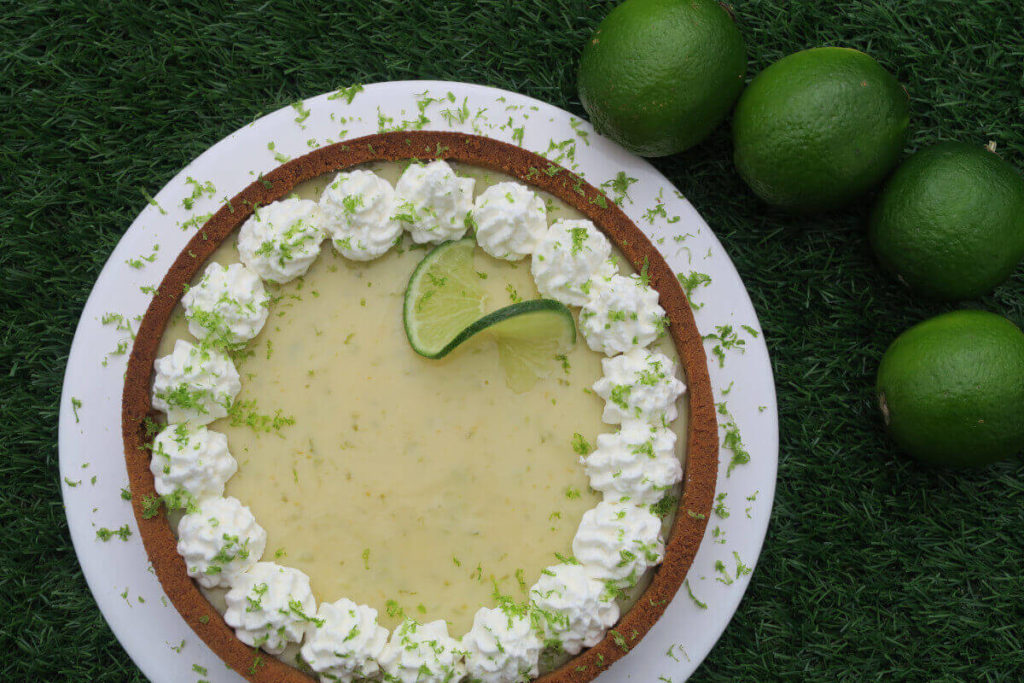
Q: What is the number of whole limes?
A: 4